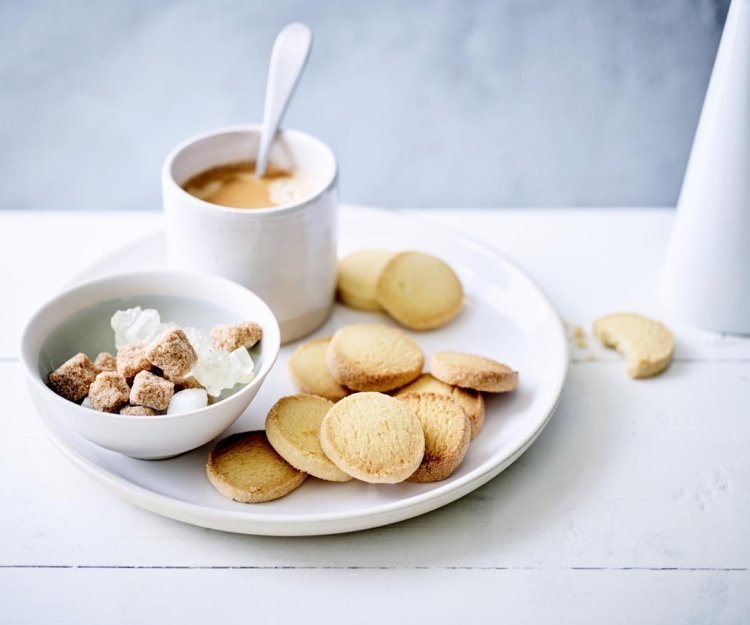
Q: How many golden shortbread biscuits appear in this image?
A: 11